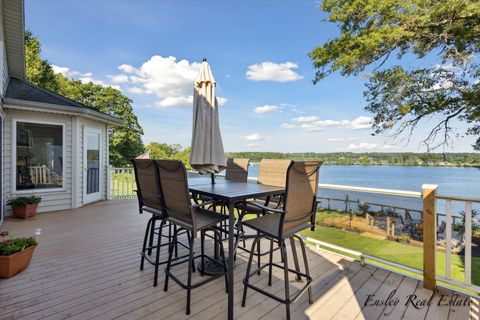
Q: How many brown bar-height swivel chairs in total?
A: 5